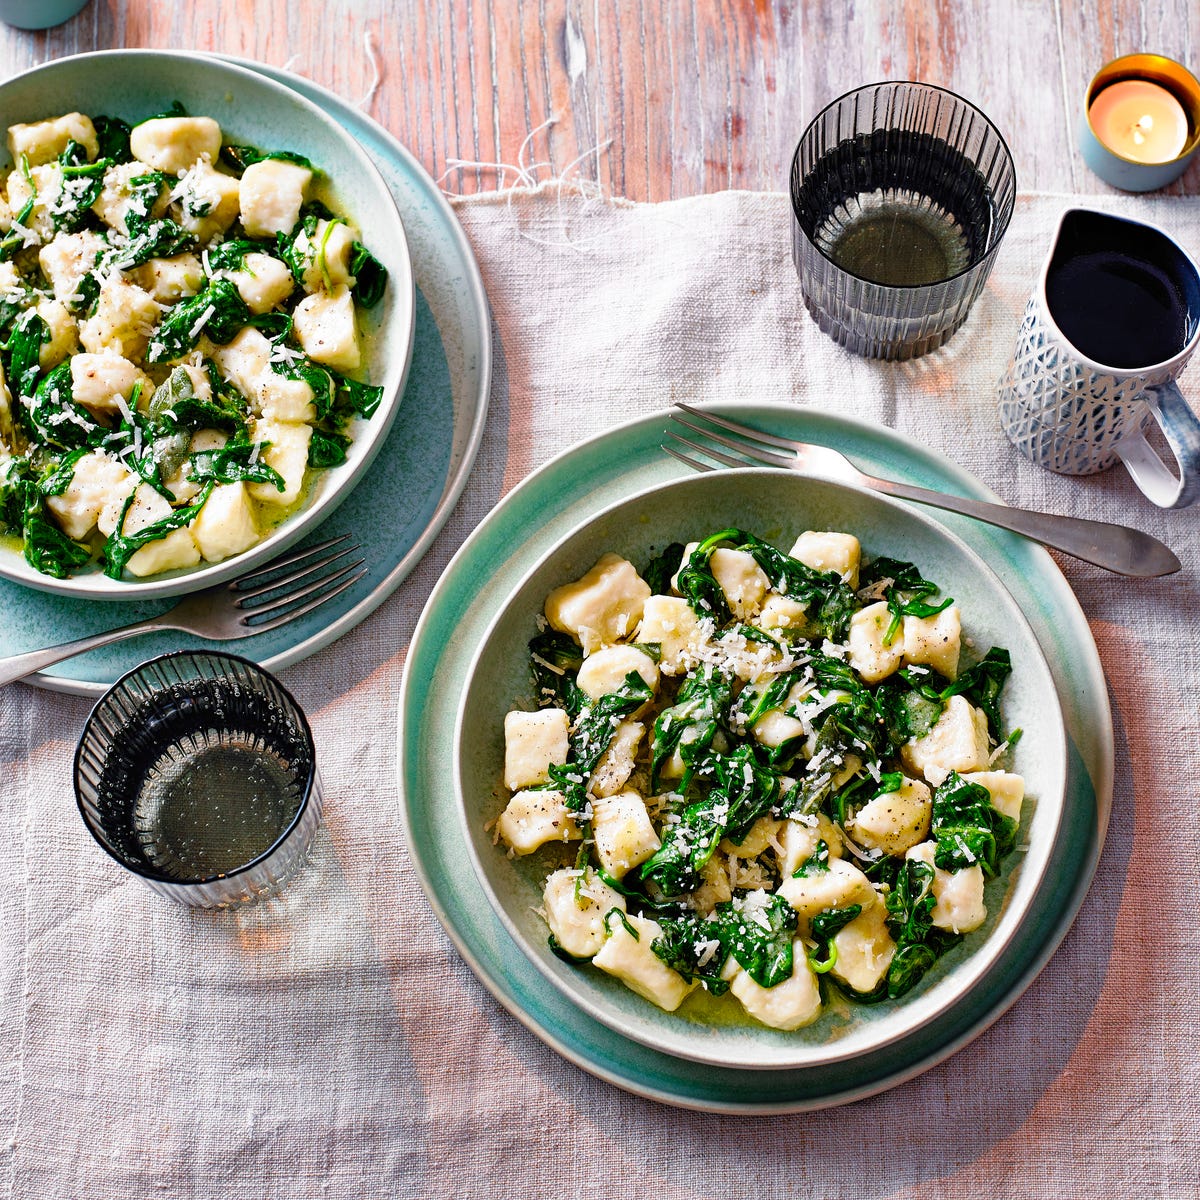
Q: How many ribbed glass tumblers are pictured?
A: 2